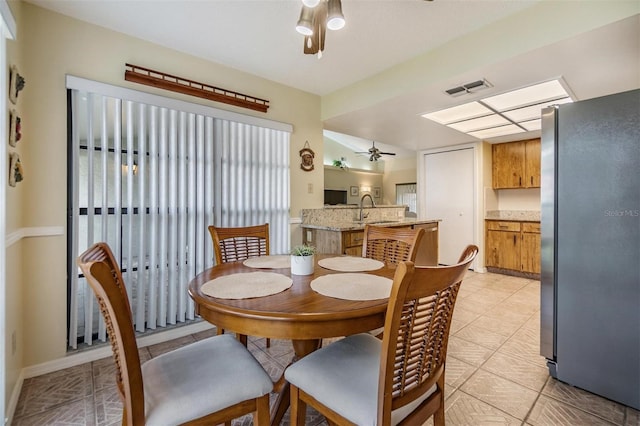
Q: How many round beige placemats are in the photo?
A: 4